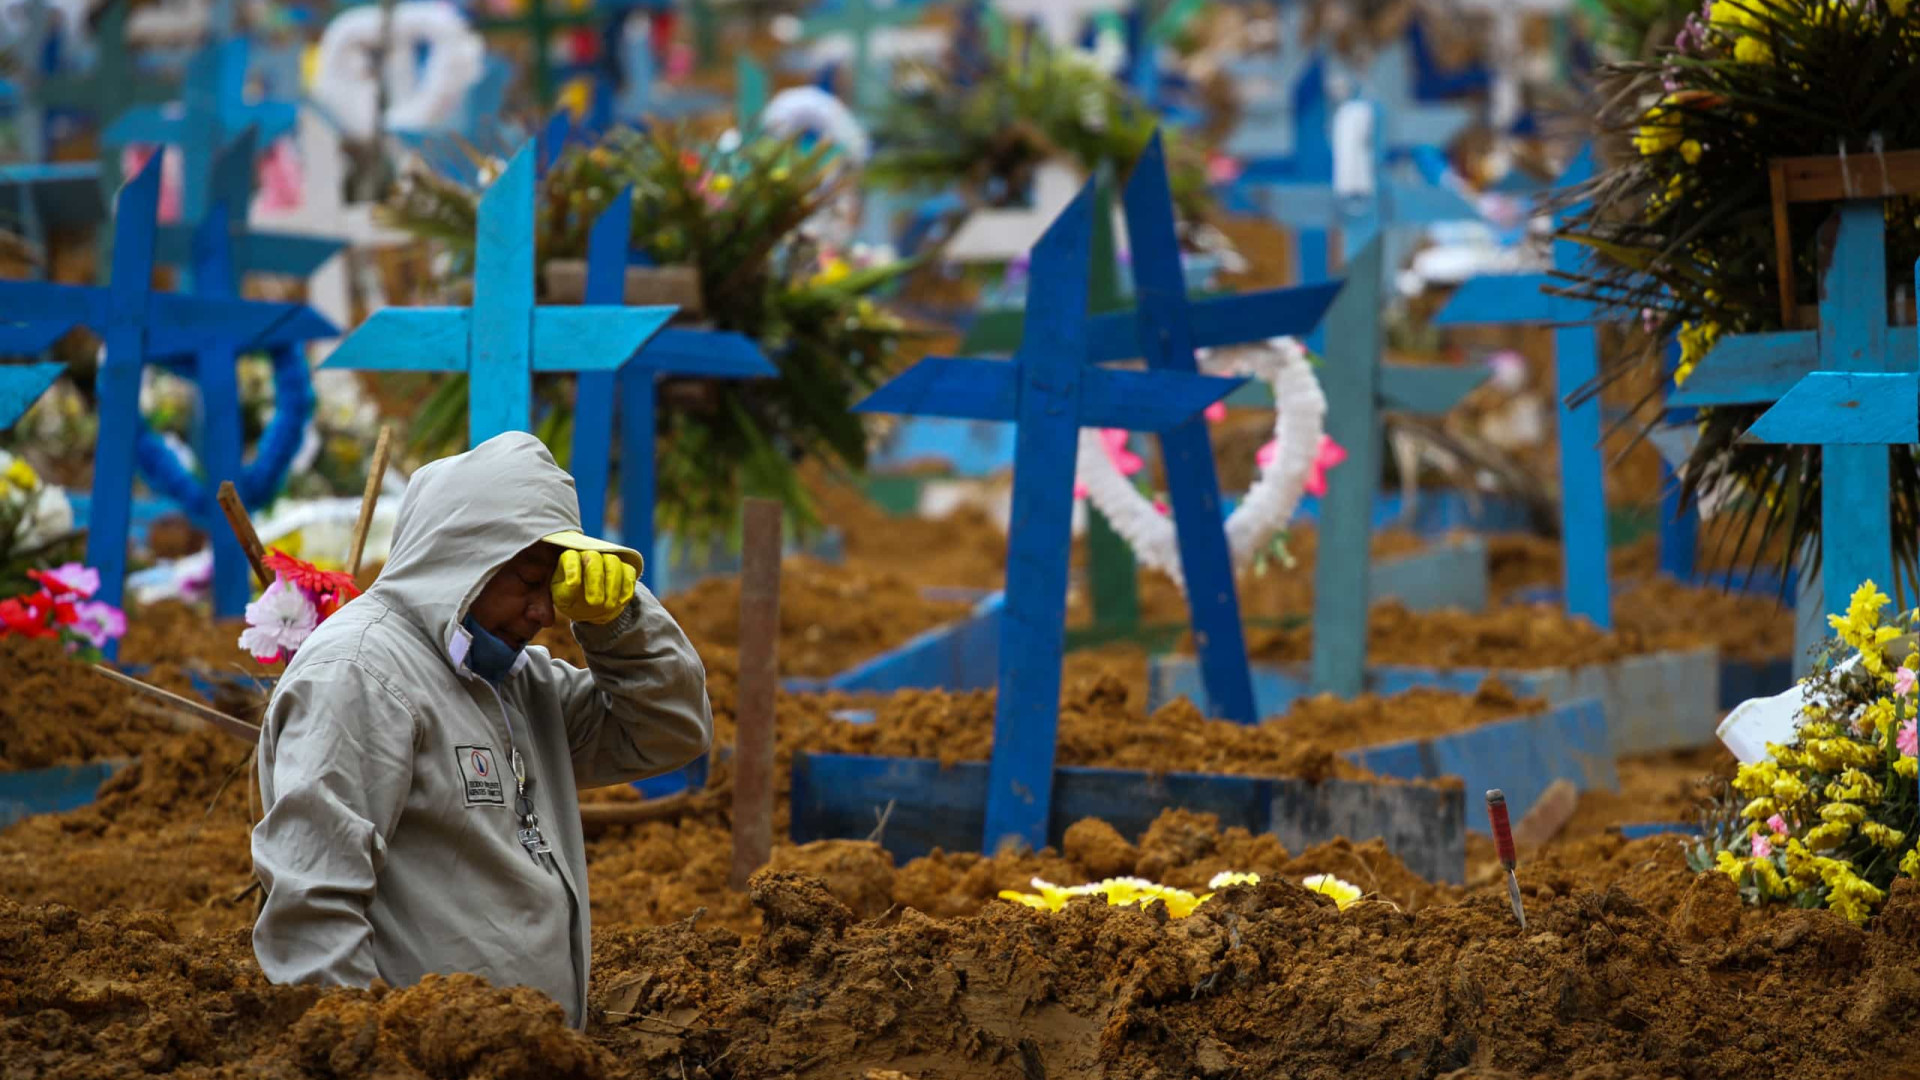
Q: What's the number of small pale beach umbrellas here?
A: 0